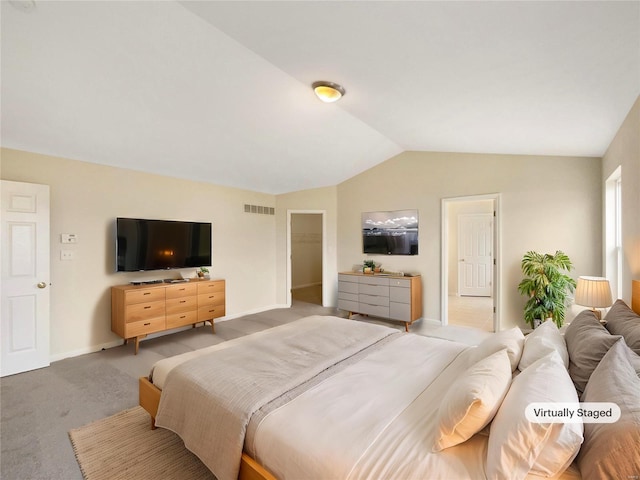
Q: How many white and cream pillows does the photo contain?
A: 4